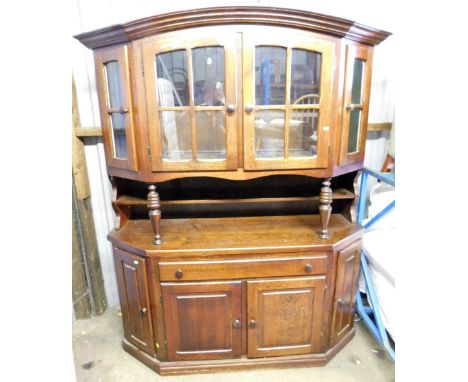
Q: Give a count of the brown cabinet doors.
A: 8